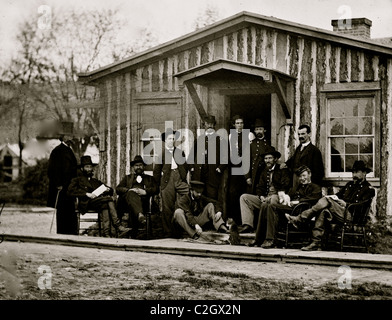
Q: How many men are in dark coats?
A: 11